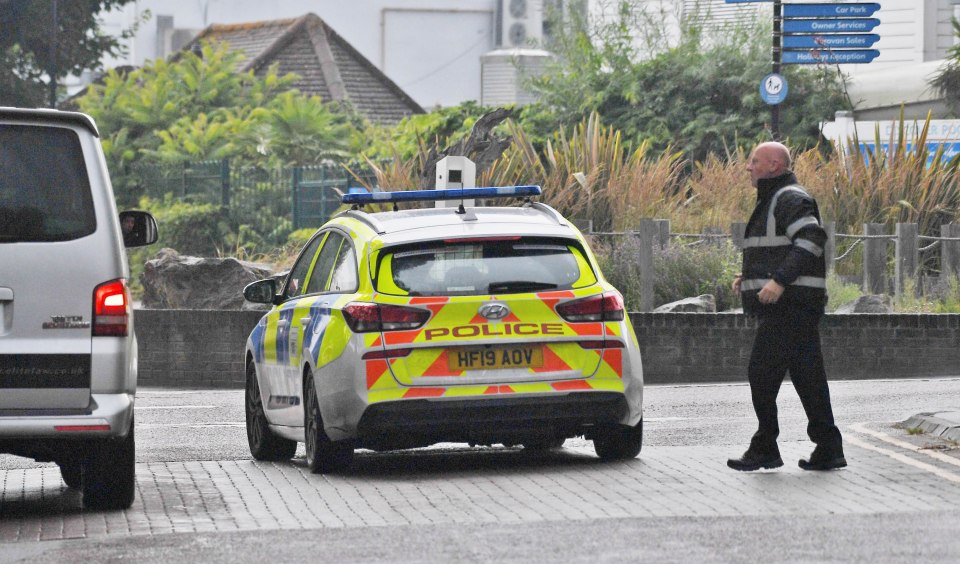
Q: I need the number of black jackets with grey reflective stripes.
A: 1